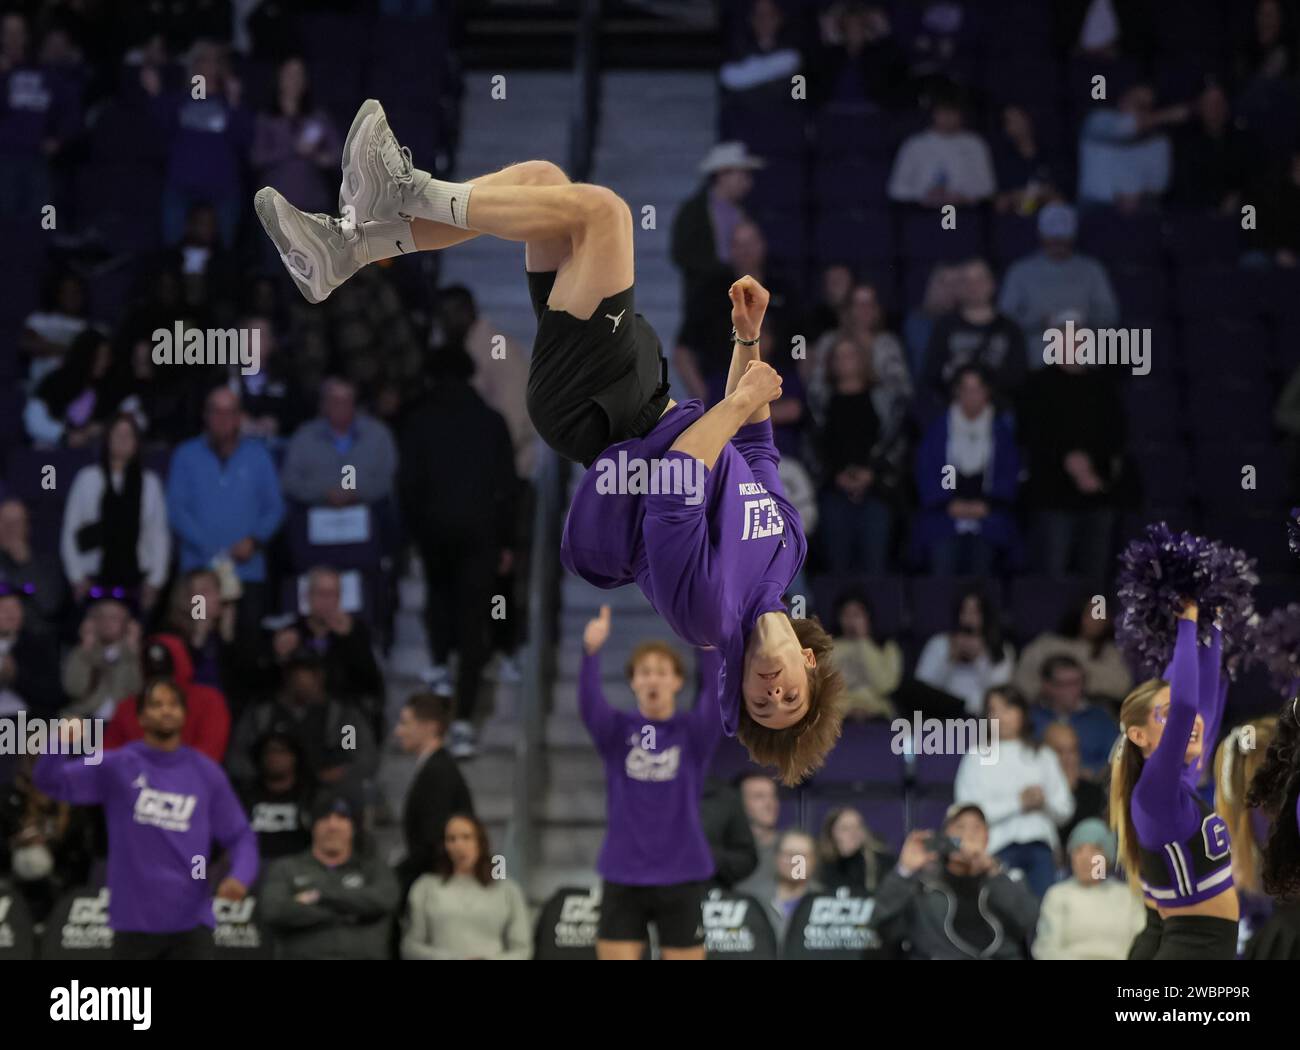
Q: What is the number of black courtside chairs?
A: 6